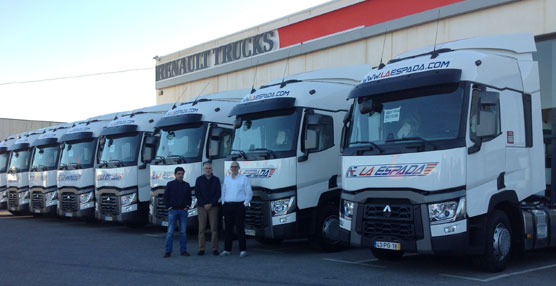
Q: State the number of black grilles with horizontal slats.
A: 7